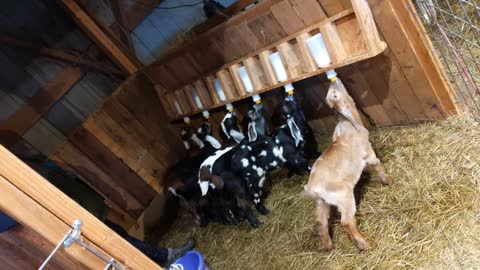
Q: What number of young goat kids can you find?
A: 6